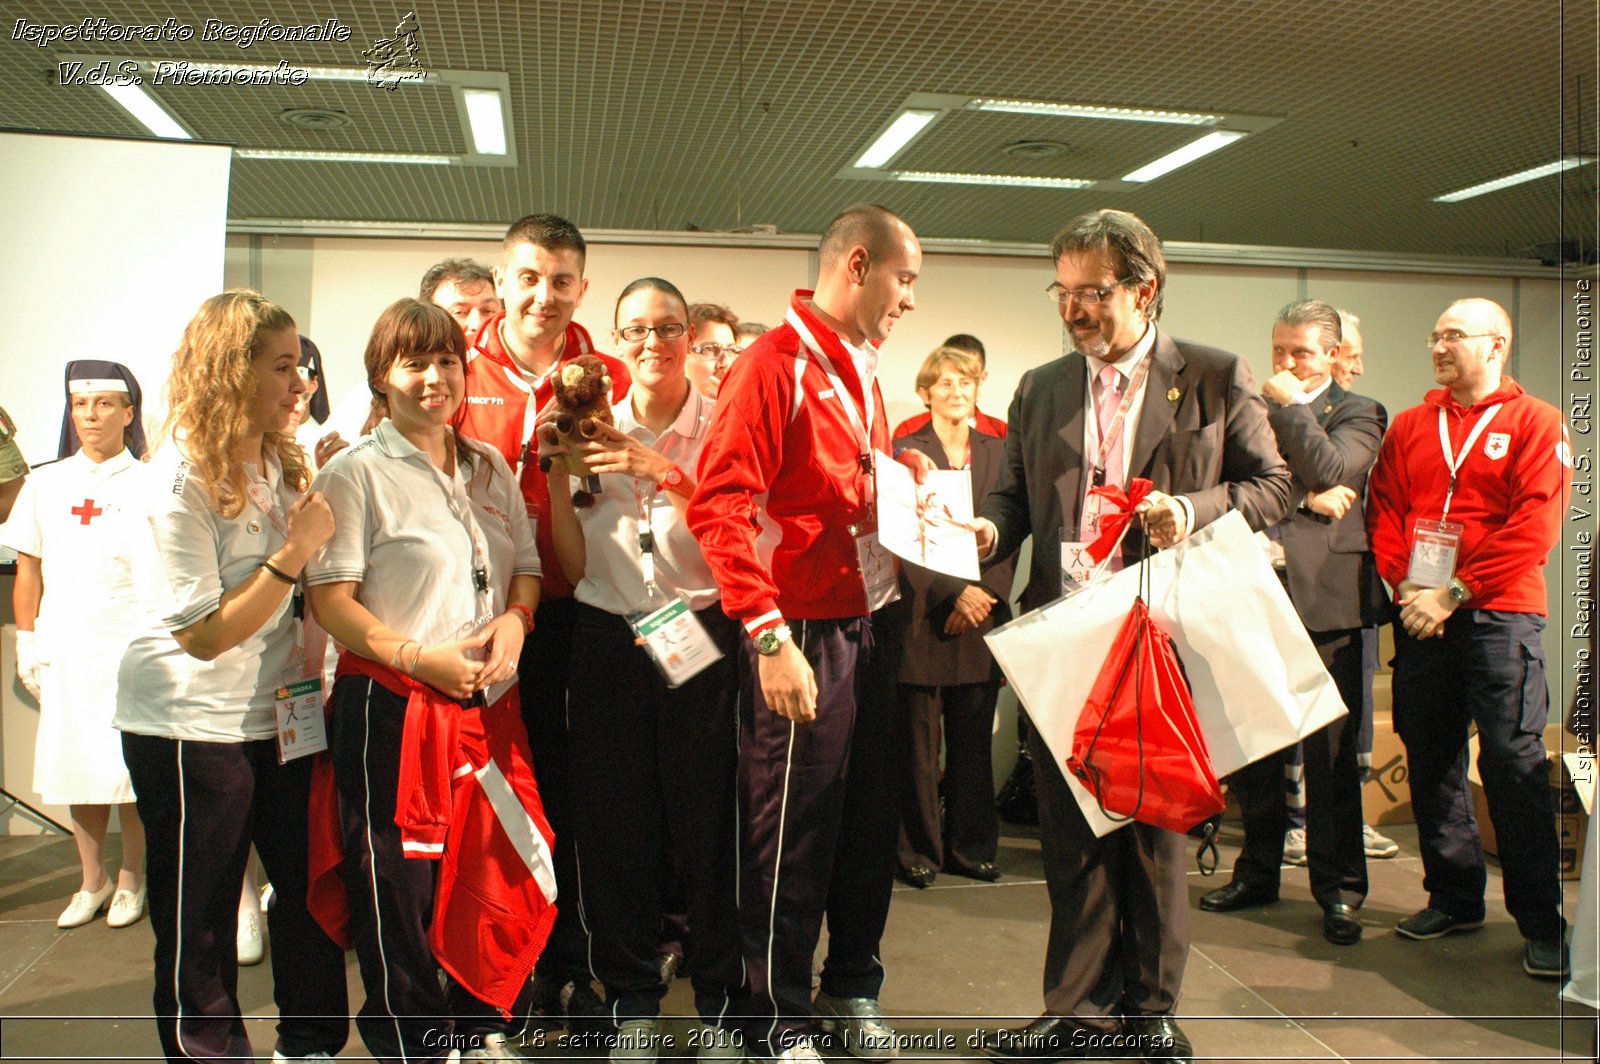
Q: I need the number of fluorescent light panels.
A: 9